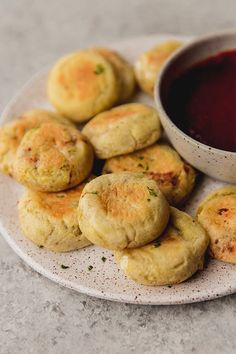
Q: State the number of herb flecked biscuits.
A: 11